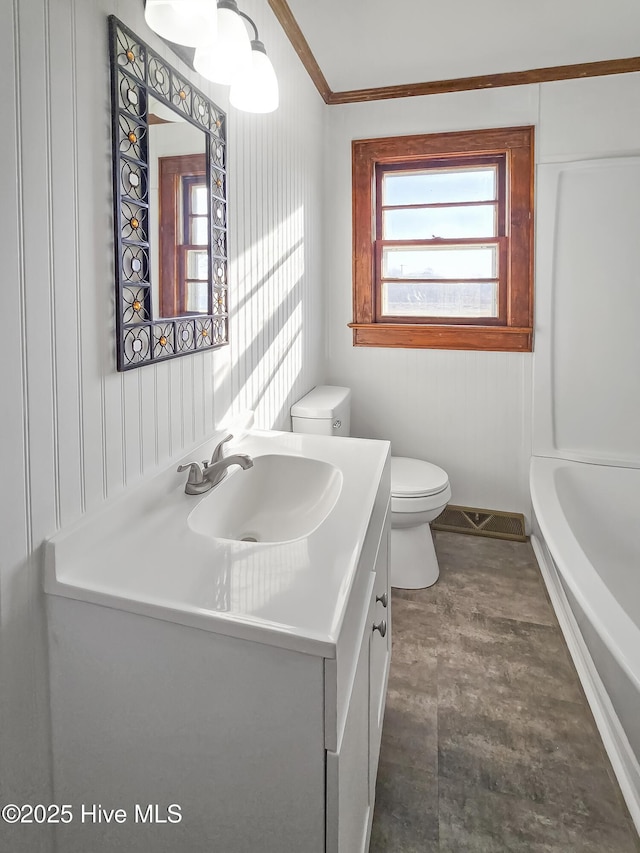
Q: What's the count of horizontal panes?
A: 4